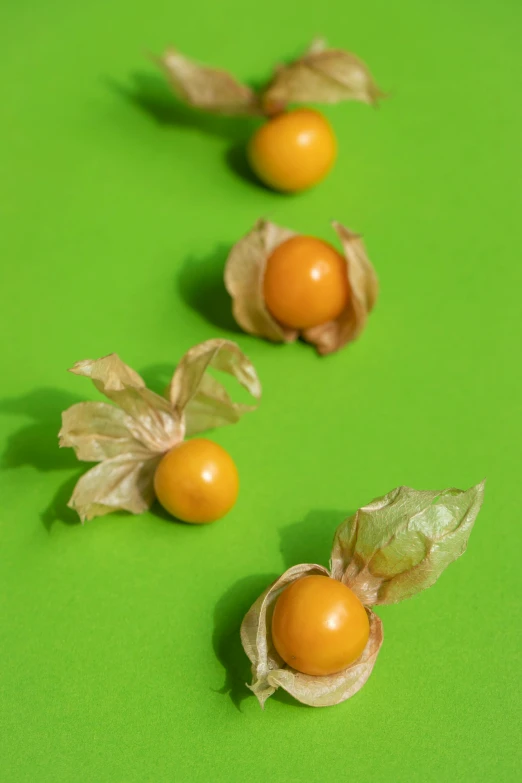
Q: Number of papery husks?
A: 4